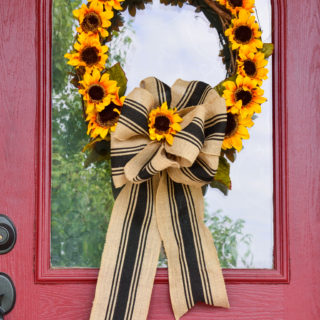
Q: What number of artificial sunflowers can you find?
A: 11